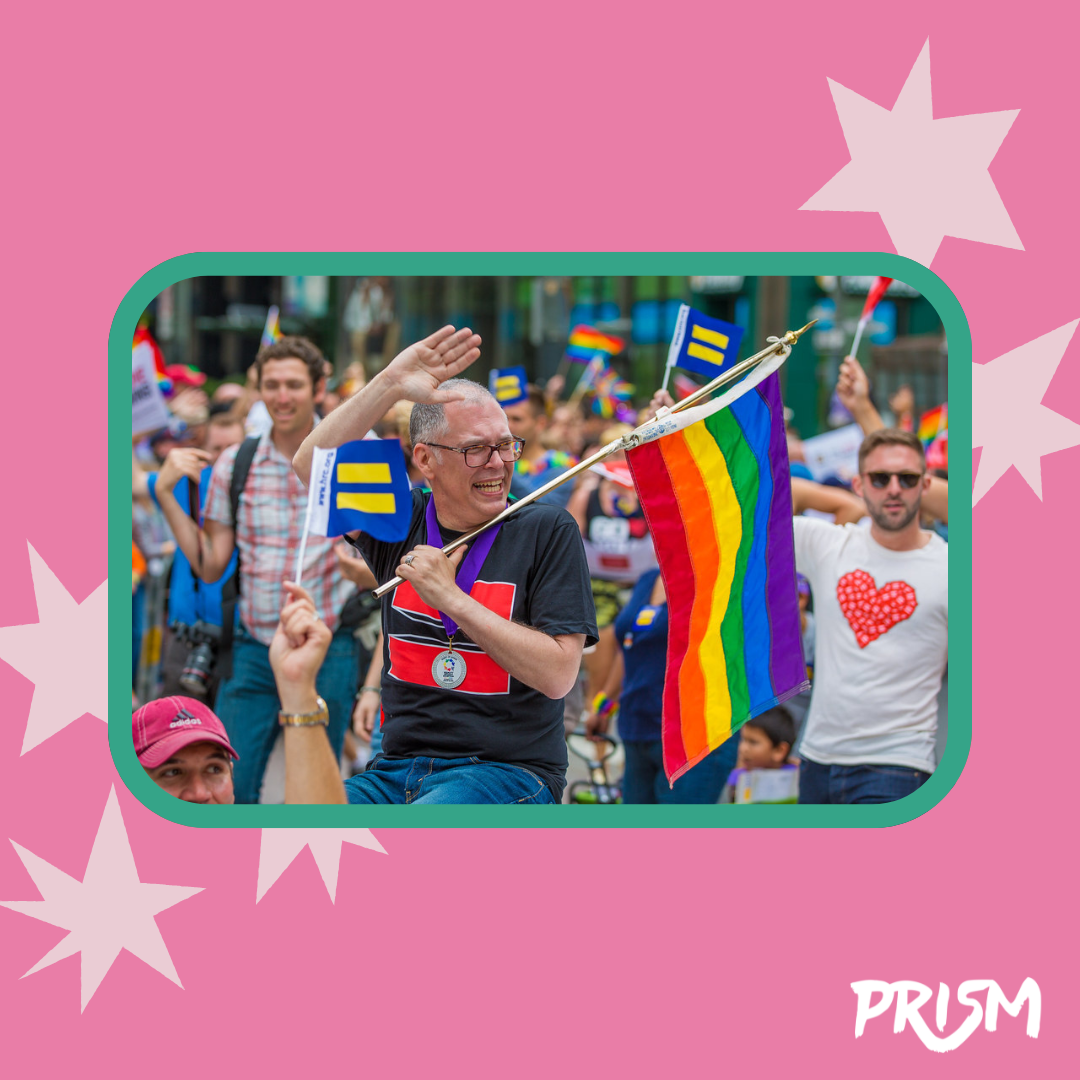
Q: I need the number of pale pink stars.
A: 5